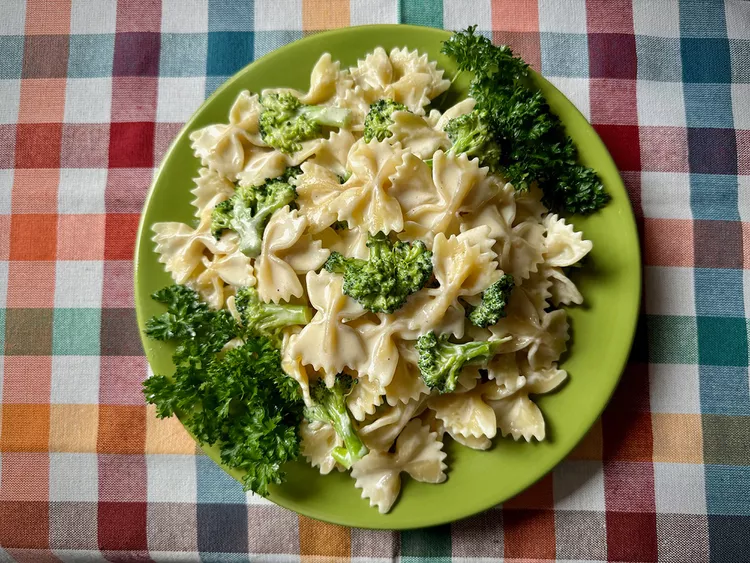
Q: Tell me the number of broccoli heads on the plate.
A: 9